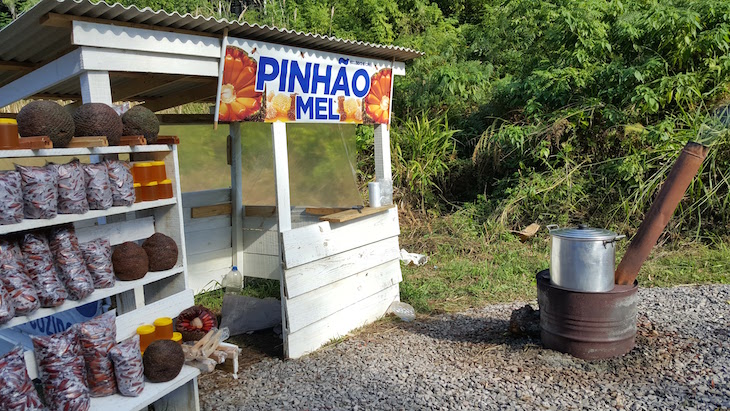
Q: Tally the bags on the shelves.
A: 14